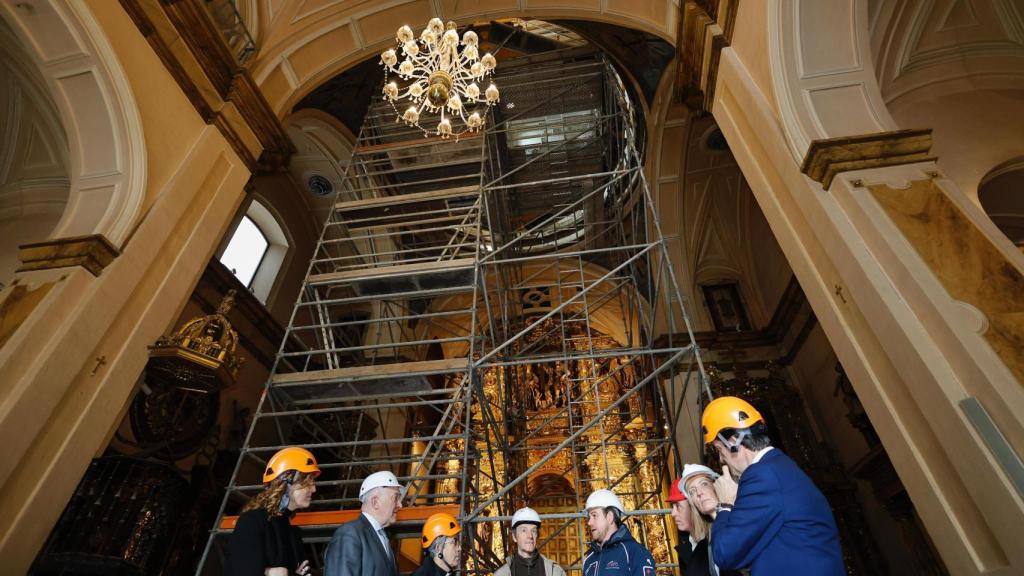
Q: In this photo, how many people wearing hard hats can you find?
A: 8